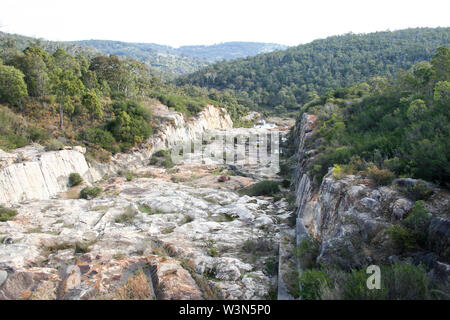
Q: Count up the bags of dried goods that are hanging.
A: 0